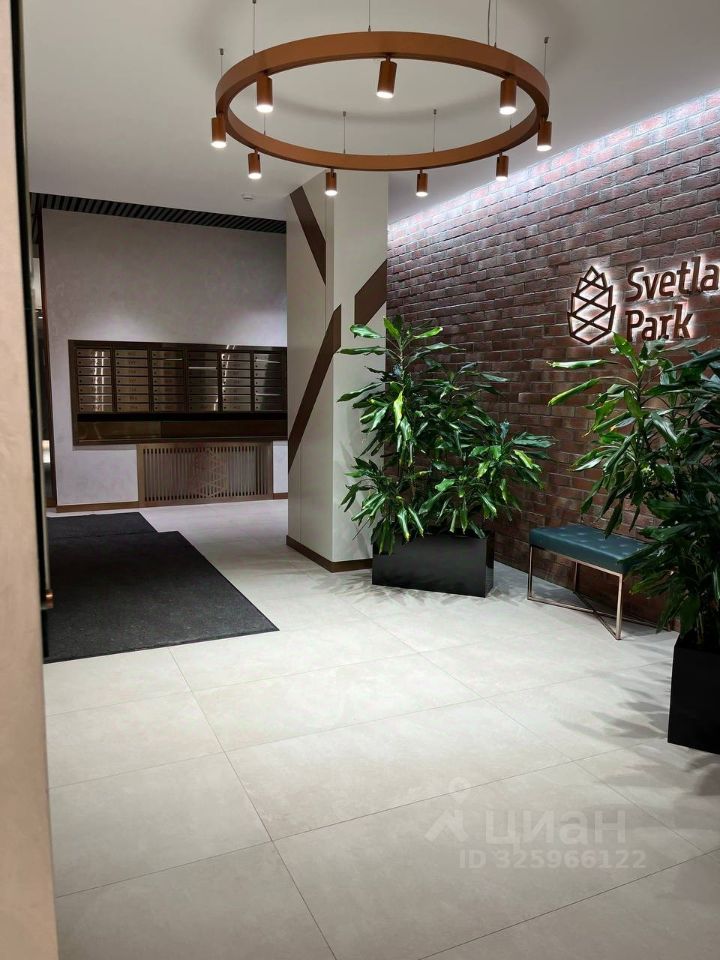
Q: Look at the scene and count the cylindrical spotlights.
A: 9